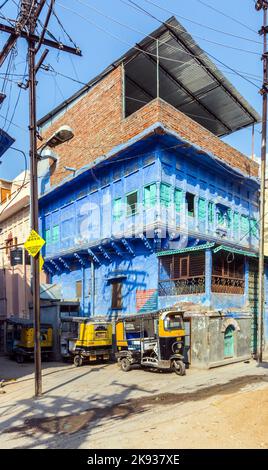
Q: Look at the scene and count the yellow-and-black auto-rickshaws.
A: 3